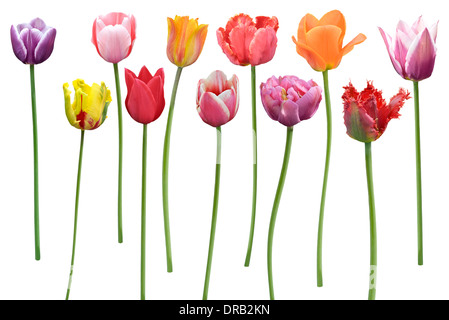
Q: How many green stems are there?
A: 11